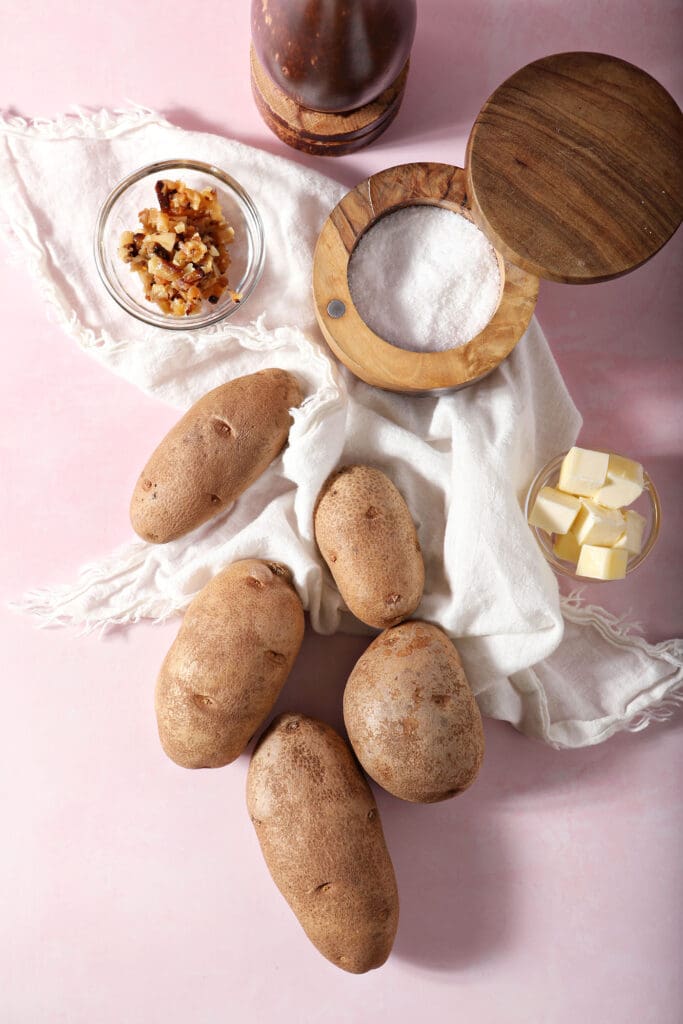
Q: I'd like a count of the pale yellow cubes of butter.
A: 7